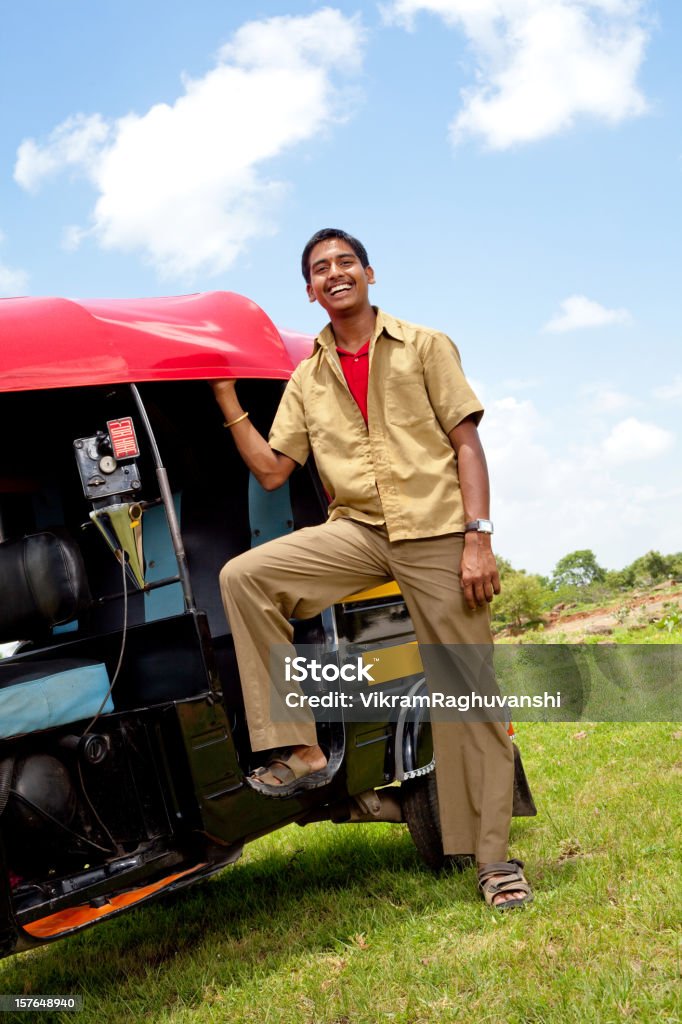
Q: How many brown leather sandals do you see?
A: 2